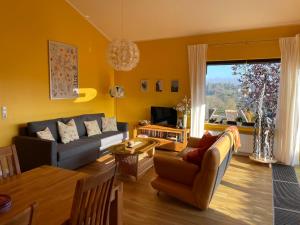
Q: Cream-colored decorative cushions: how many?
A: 4